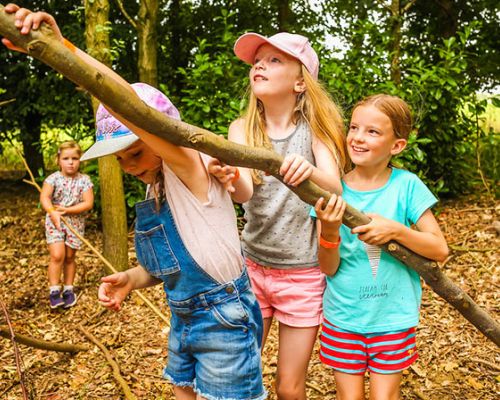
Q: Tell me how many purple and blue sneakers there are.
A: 2